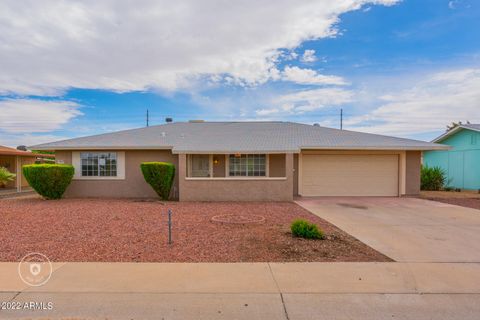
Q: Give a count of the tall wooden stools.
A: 0